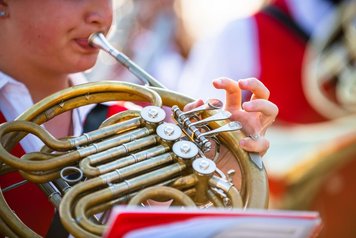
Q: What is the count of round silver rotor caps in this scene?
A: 4